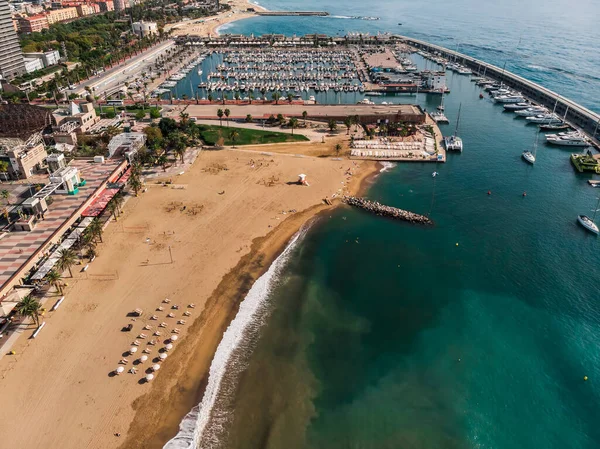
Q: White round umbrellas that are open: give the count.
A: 8